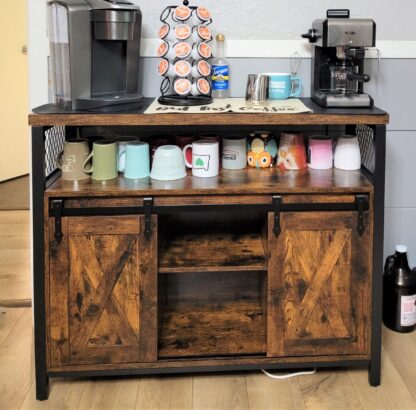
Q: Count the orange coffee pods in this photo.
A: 13